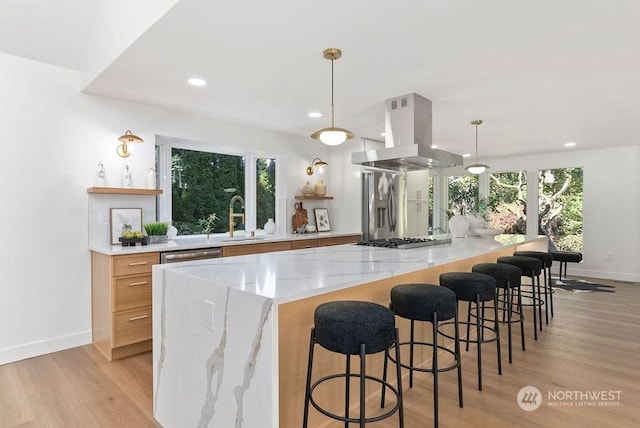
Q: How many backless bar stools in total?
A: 6